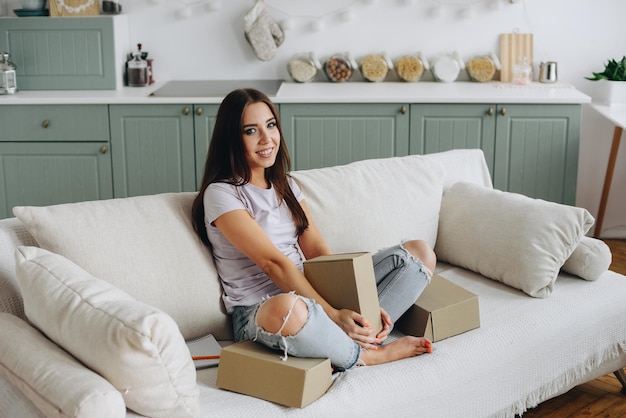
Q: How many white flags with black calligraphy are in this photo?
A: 0